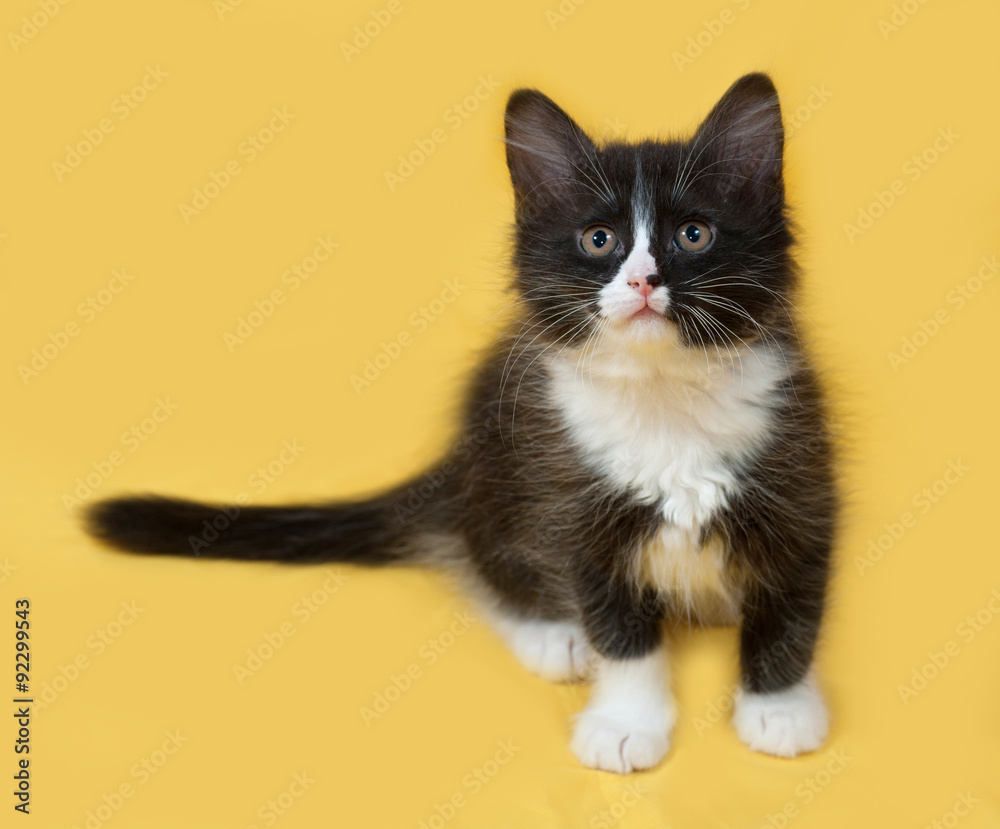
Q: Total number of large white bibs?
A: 1